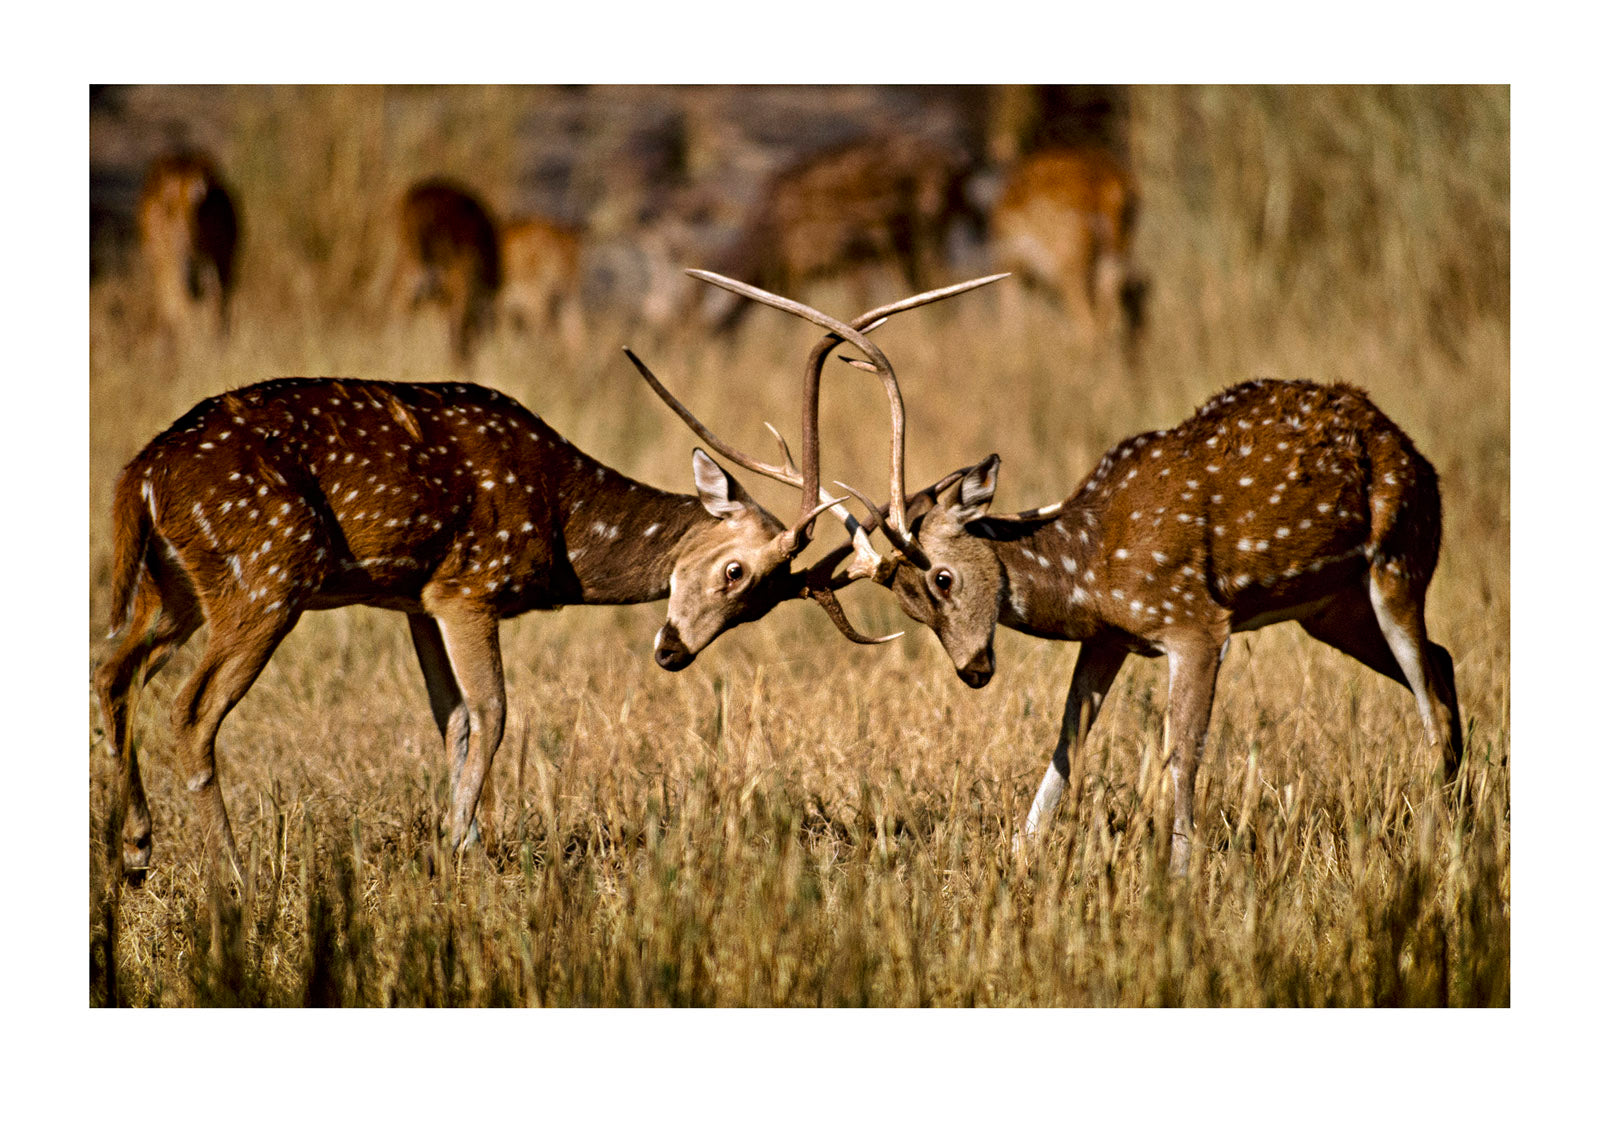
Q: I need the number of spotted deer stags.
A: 2